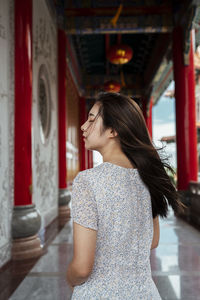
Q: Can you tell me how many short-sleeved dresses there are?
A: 1